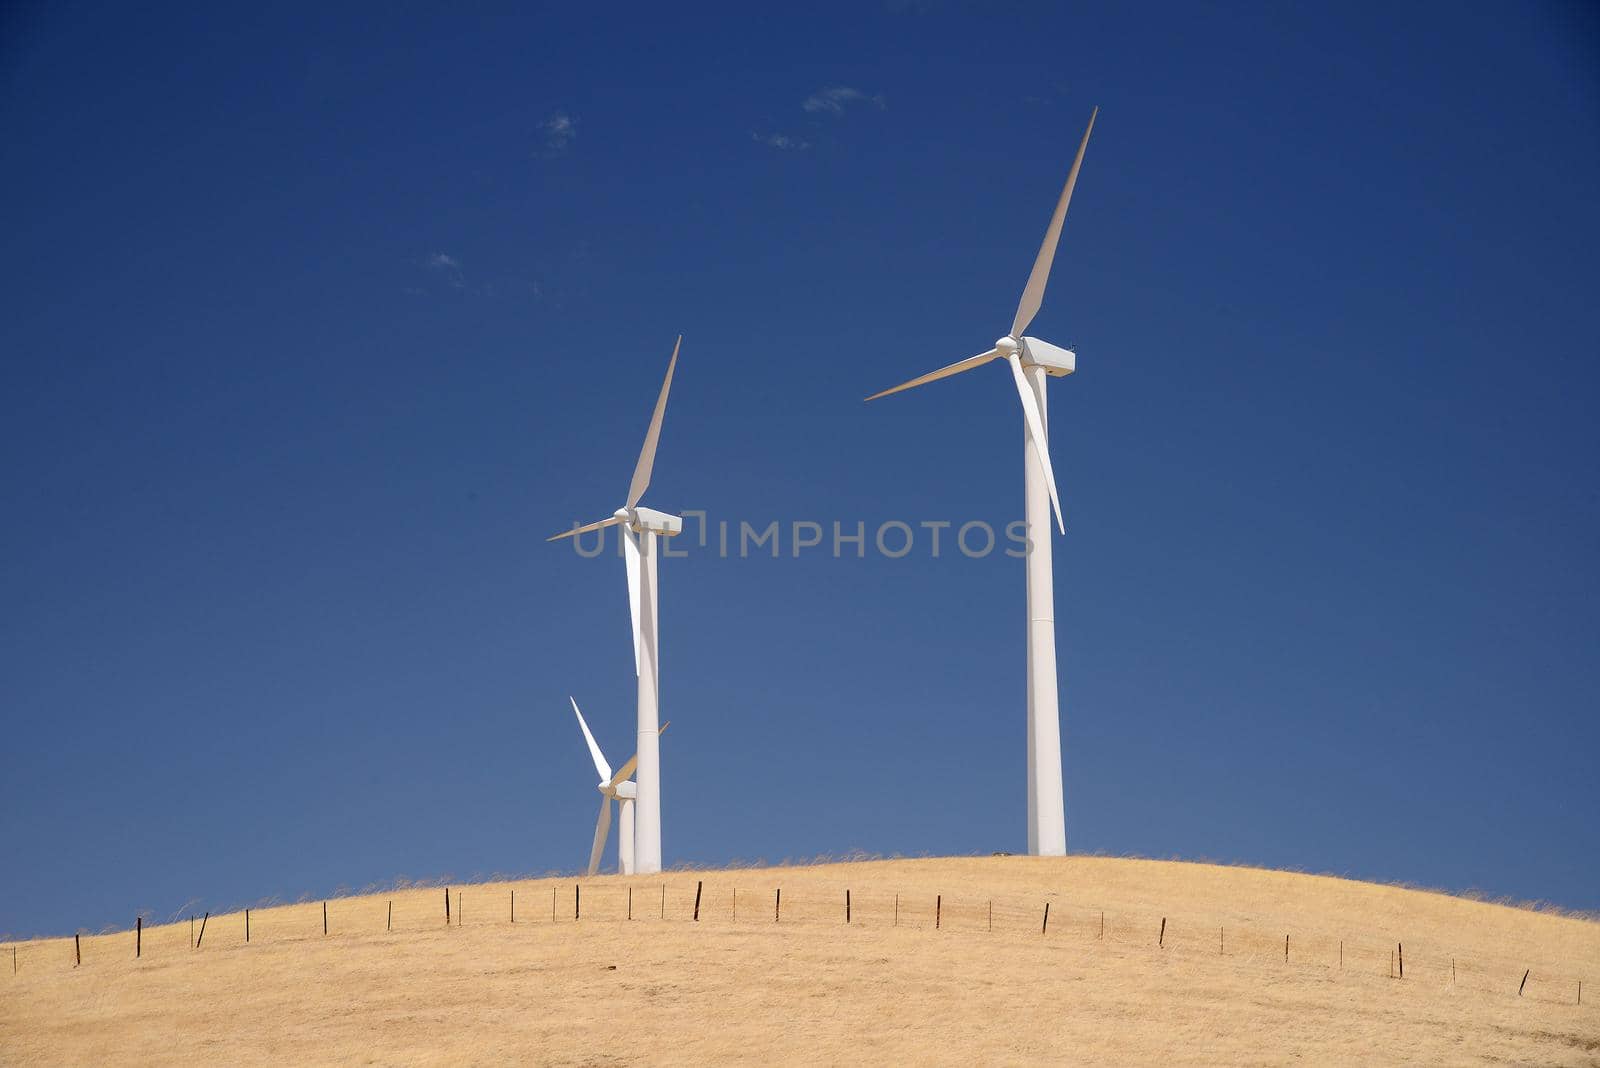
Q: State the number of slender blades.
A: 9